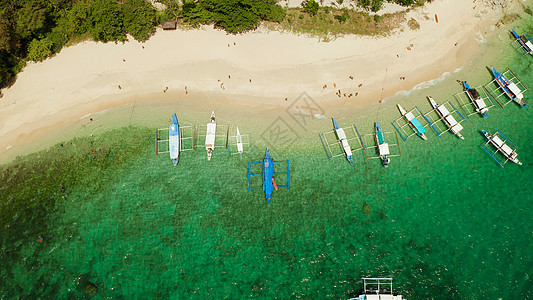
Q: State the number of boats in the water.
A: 13